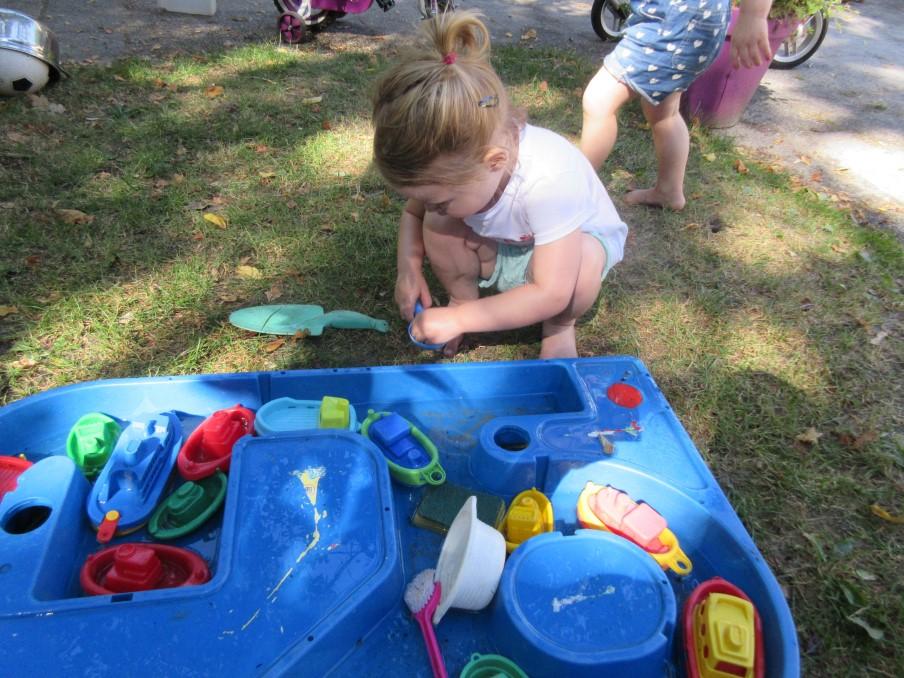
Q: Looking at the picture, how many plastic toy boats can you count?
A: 12